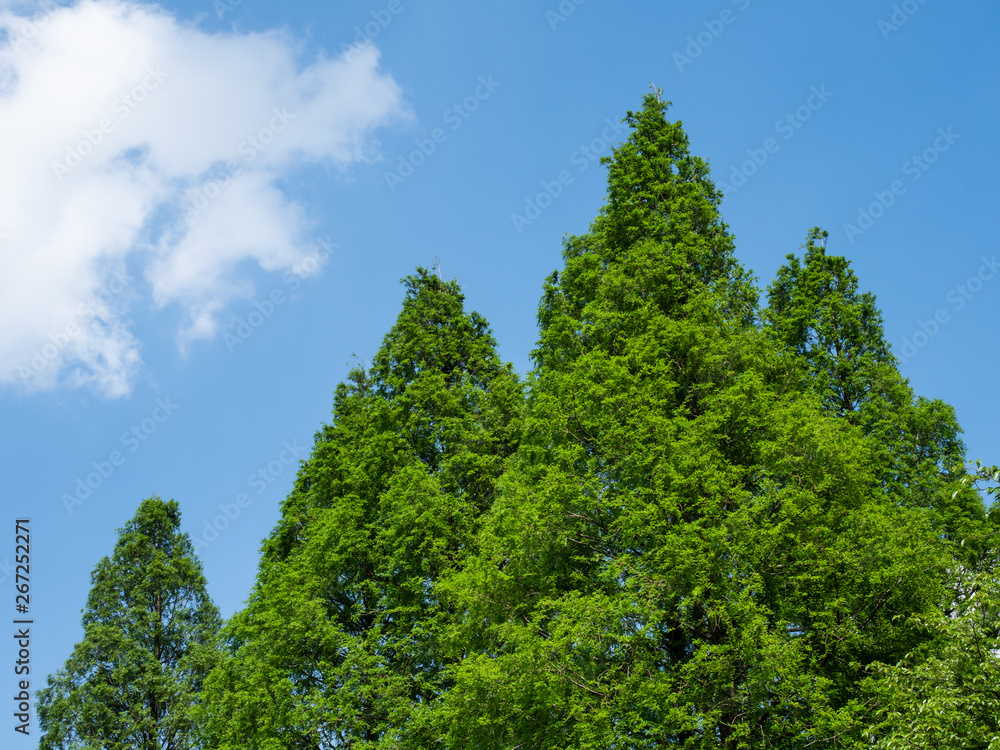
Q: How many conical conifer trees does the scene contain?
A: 4